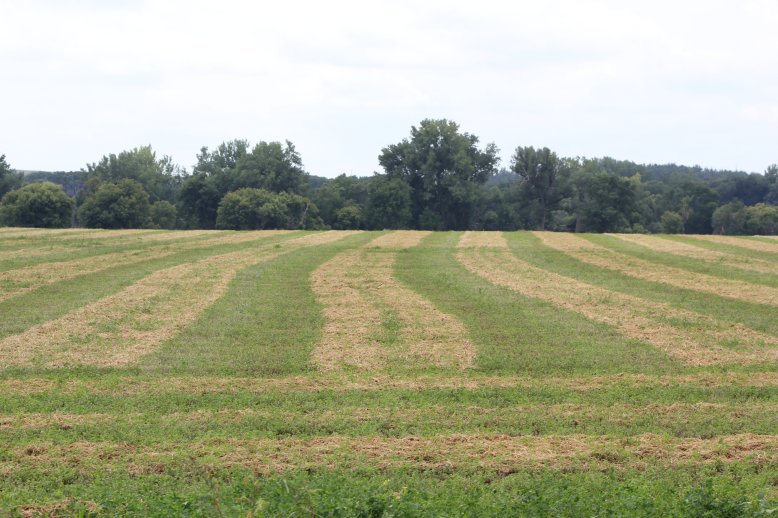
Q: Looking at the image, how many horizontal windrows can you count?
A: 3